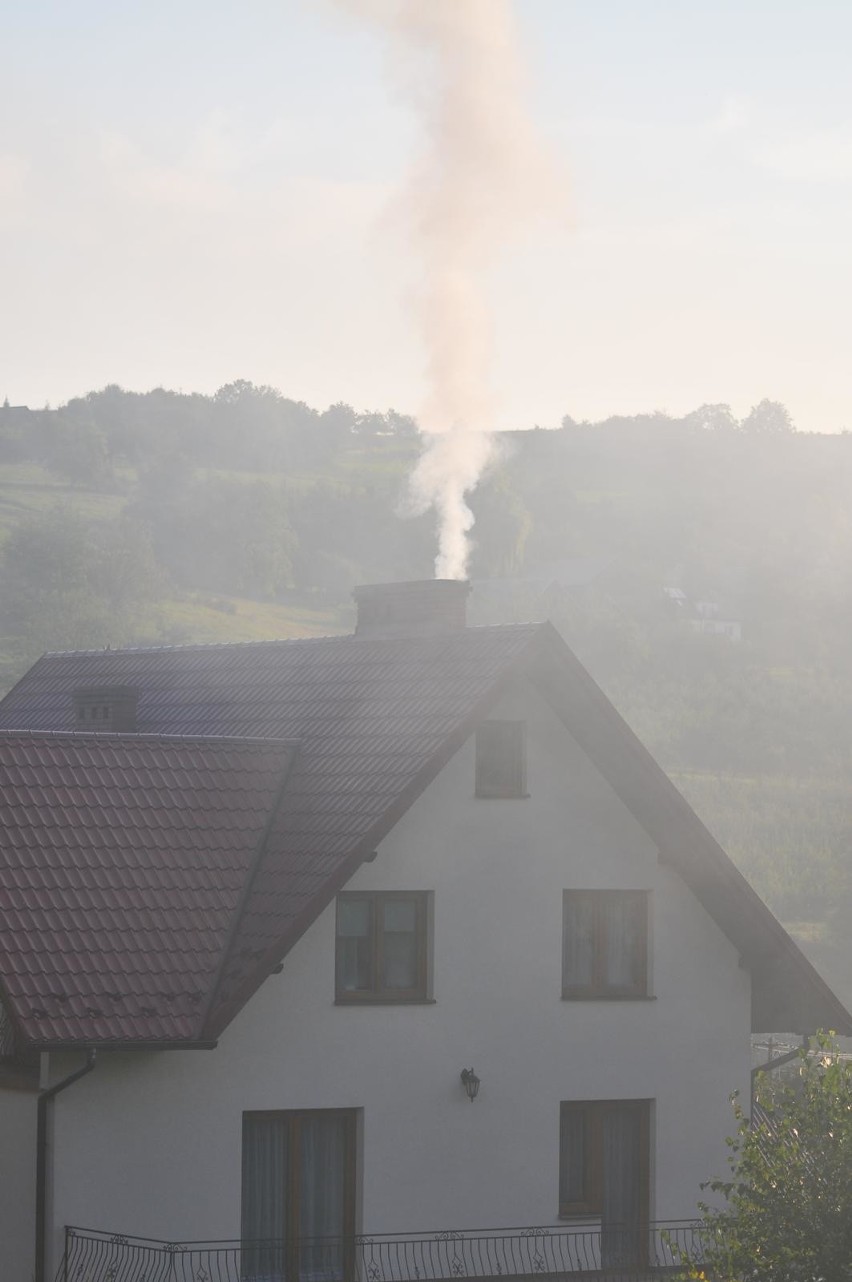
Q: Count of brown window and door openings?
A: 5